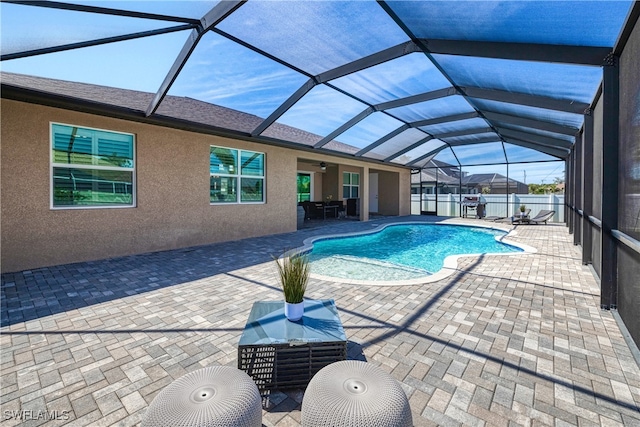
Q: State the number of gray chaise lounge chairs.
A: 2